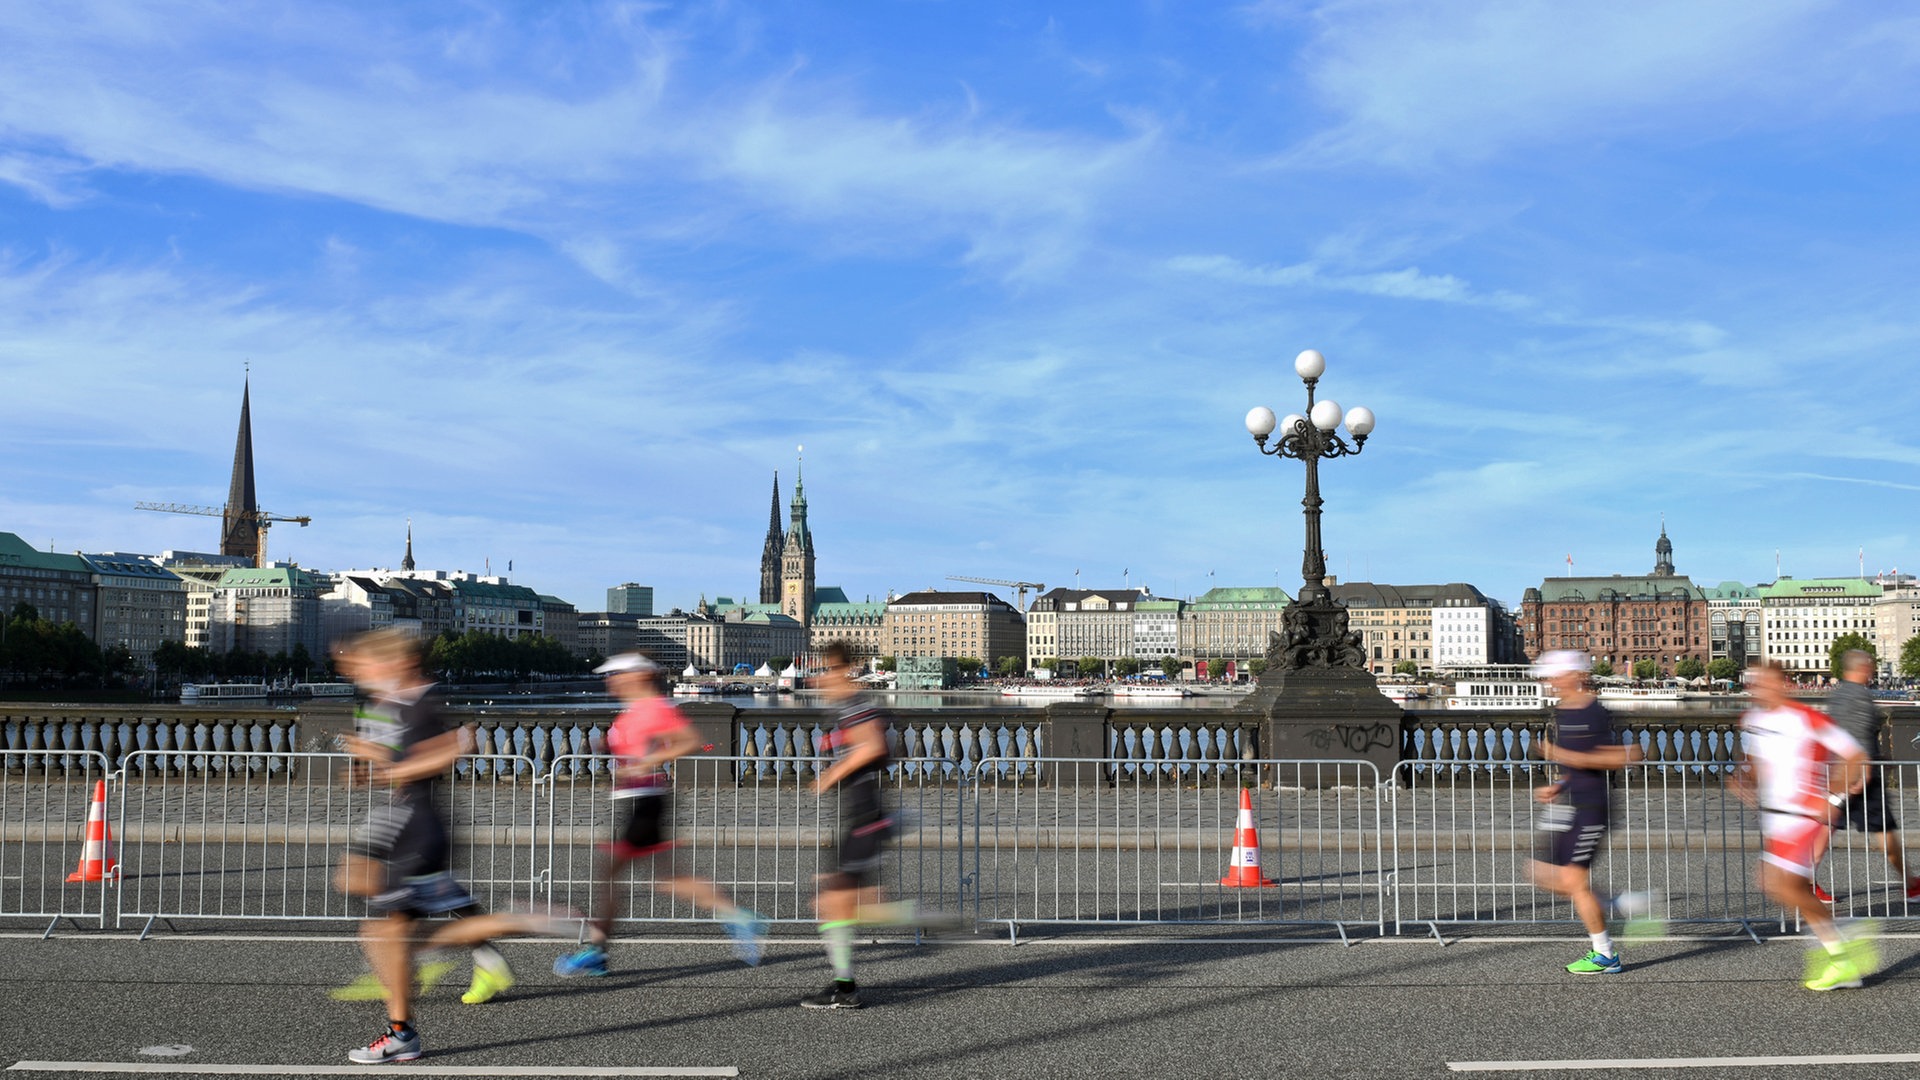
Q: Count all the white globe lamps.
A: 5